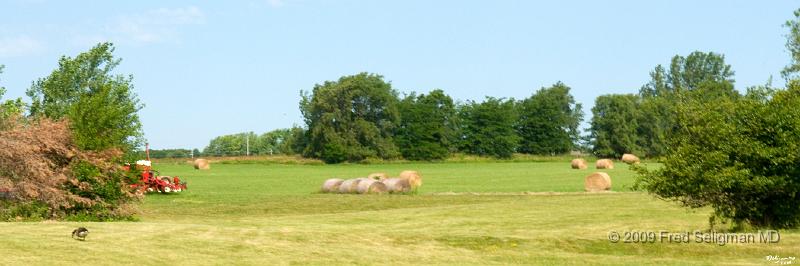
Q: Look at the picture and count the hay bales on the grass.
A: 11